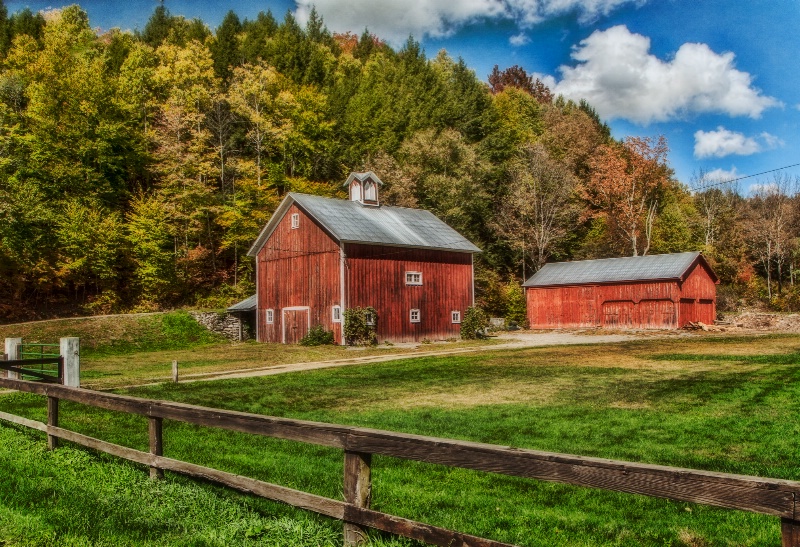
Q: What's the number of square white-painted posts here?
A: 2